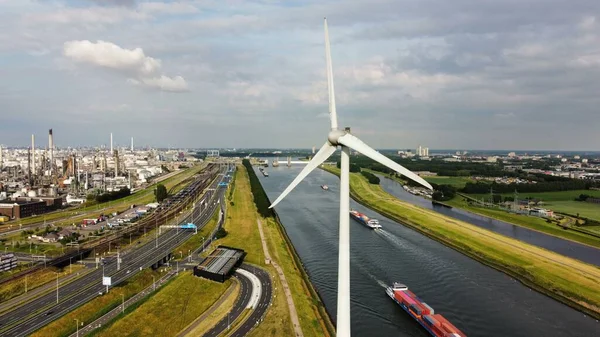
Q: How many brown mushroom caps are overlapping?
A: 0